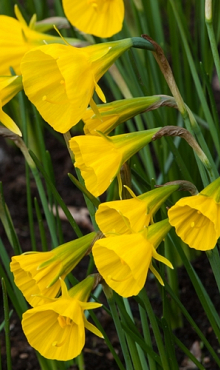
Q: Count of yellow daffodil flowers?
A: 11